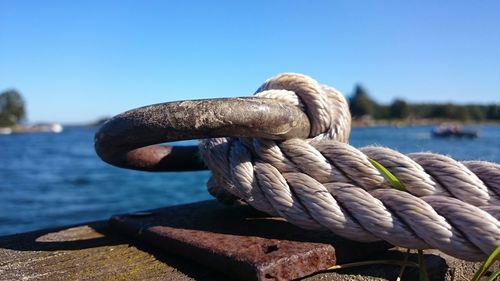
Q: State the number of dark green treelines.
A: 2